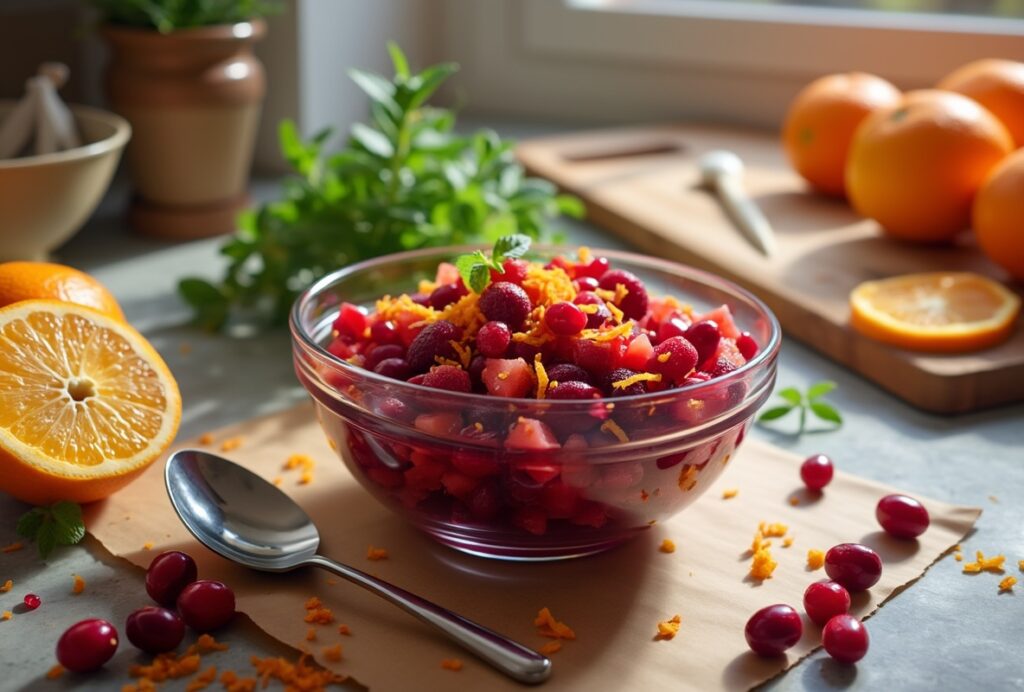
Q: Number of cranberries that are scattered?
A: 10